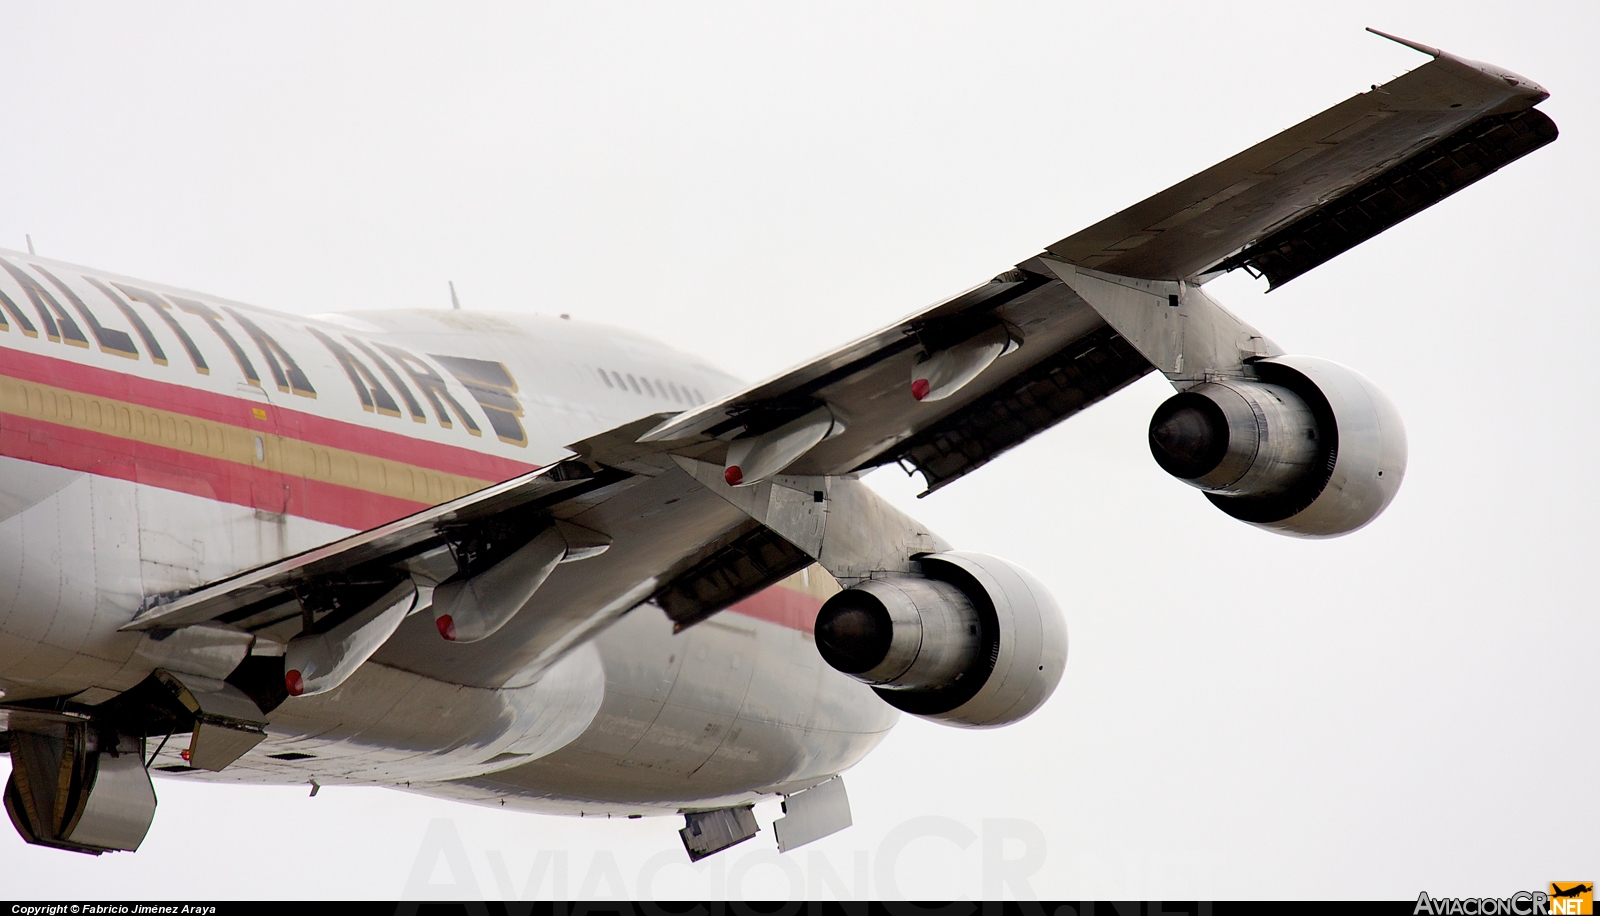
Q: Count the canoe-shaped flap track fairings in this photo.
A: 4